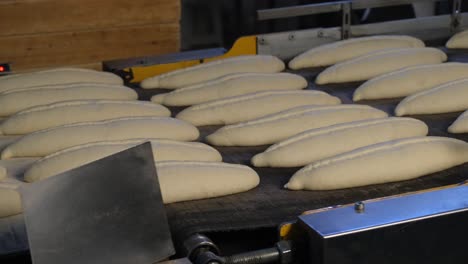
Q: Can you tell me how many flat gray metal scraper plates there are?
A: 1